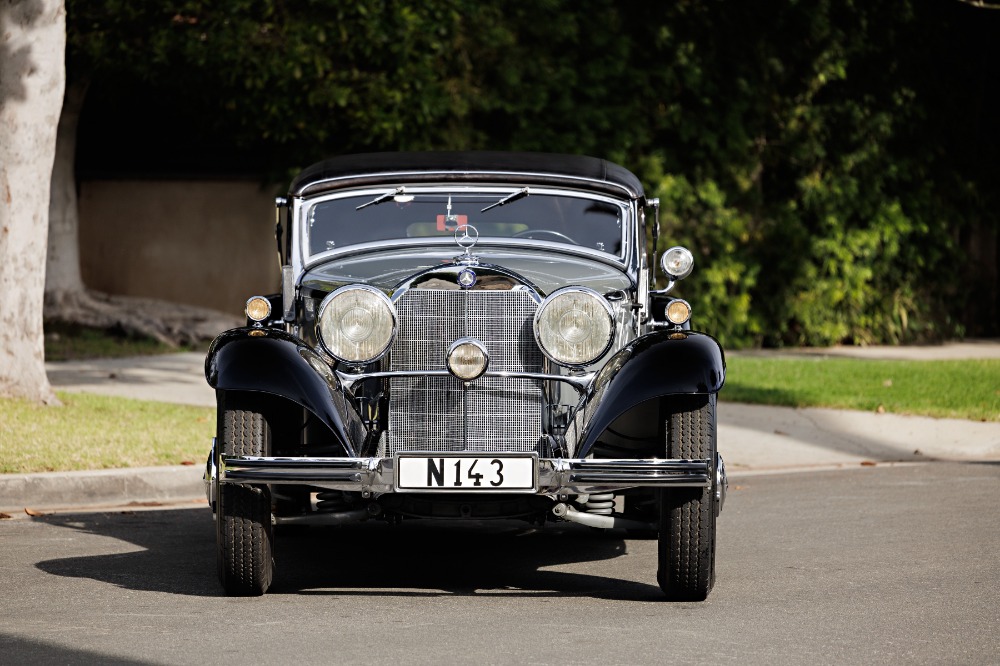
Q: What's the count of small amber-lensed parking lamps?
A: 2